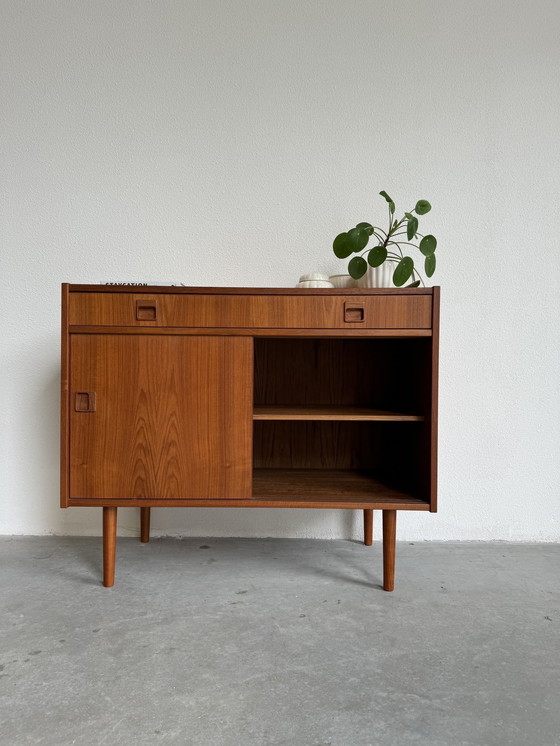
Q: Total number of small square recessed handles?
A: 3